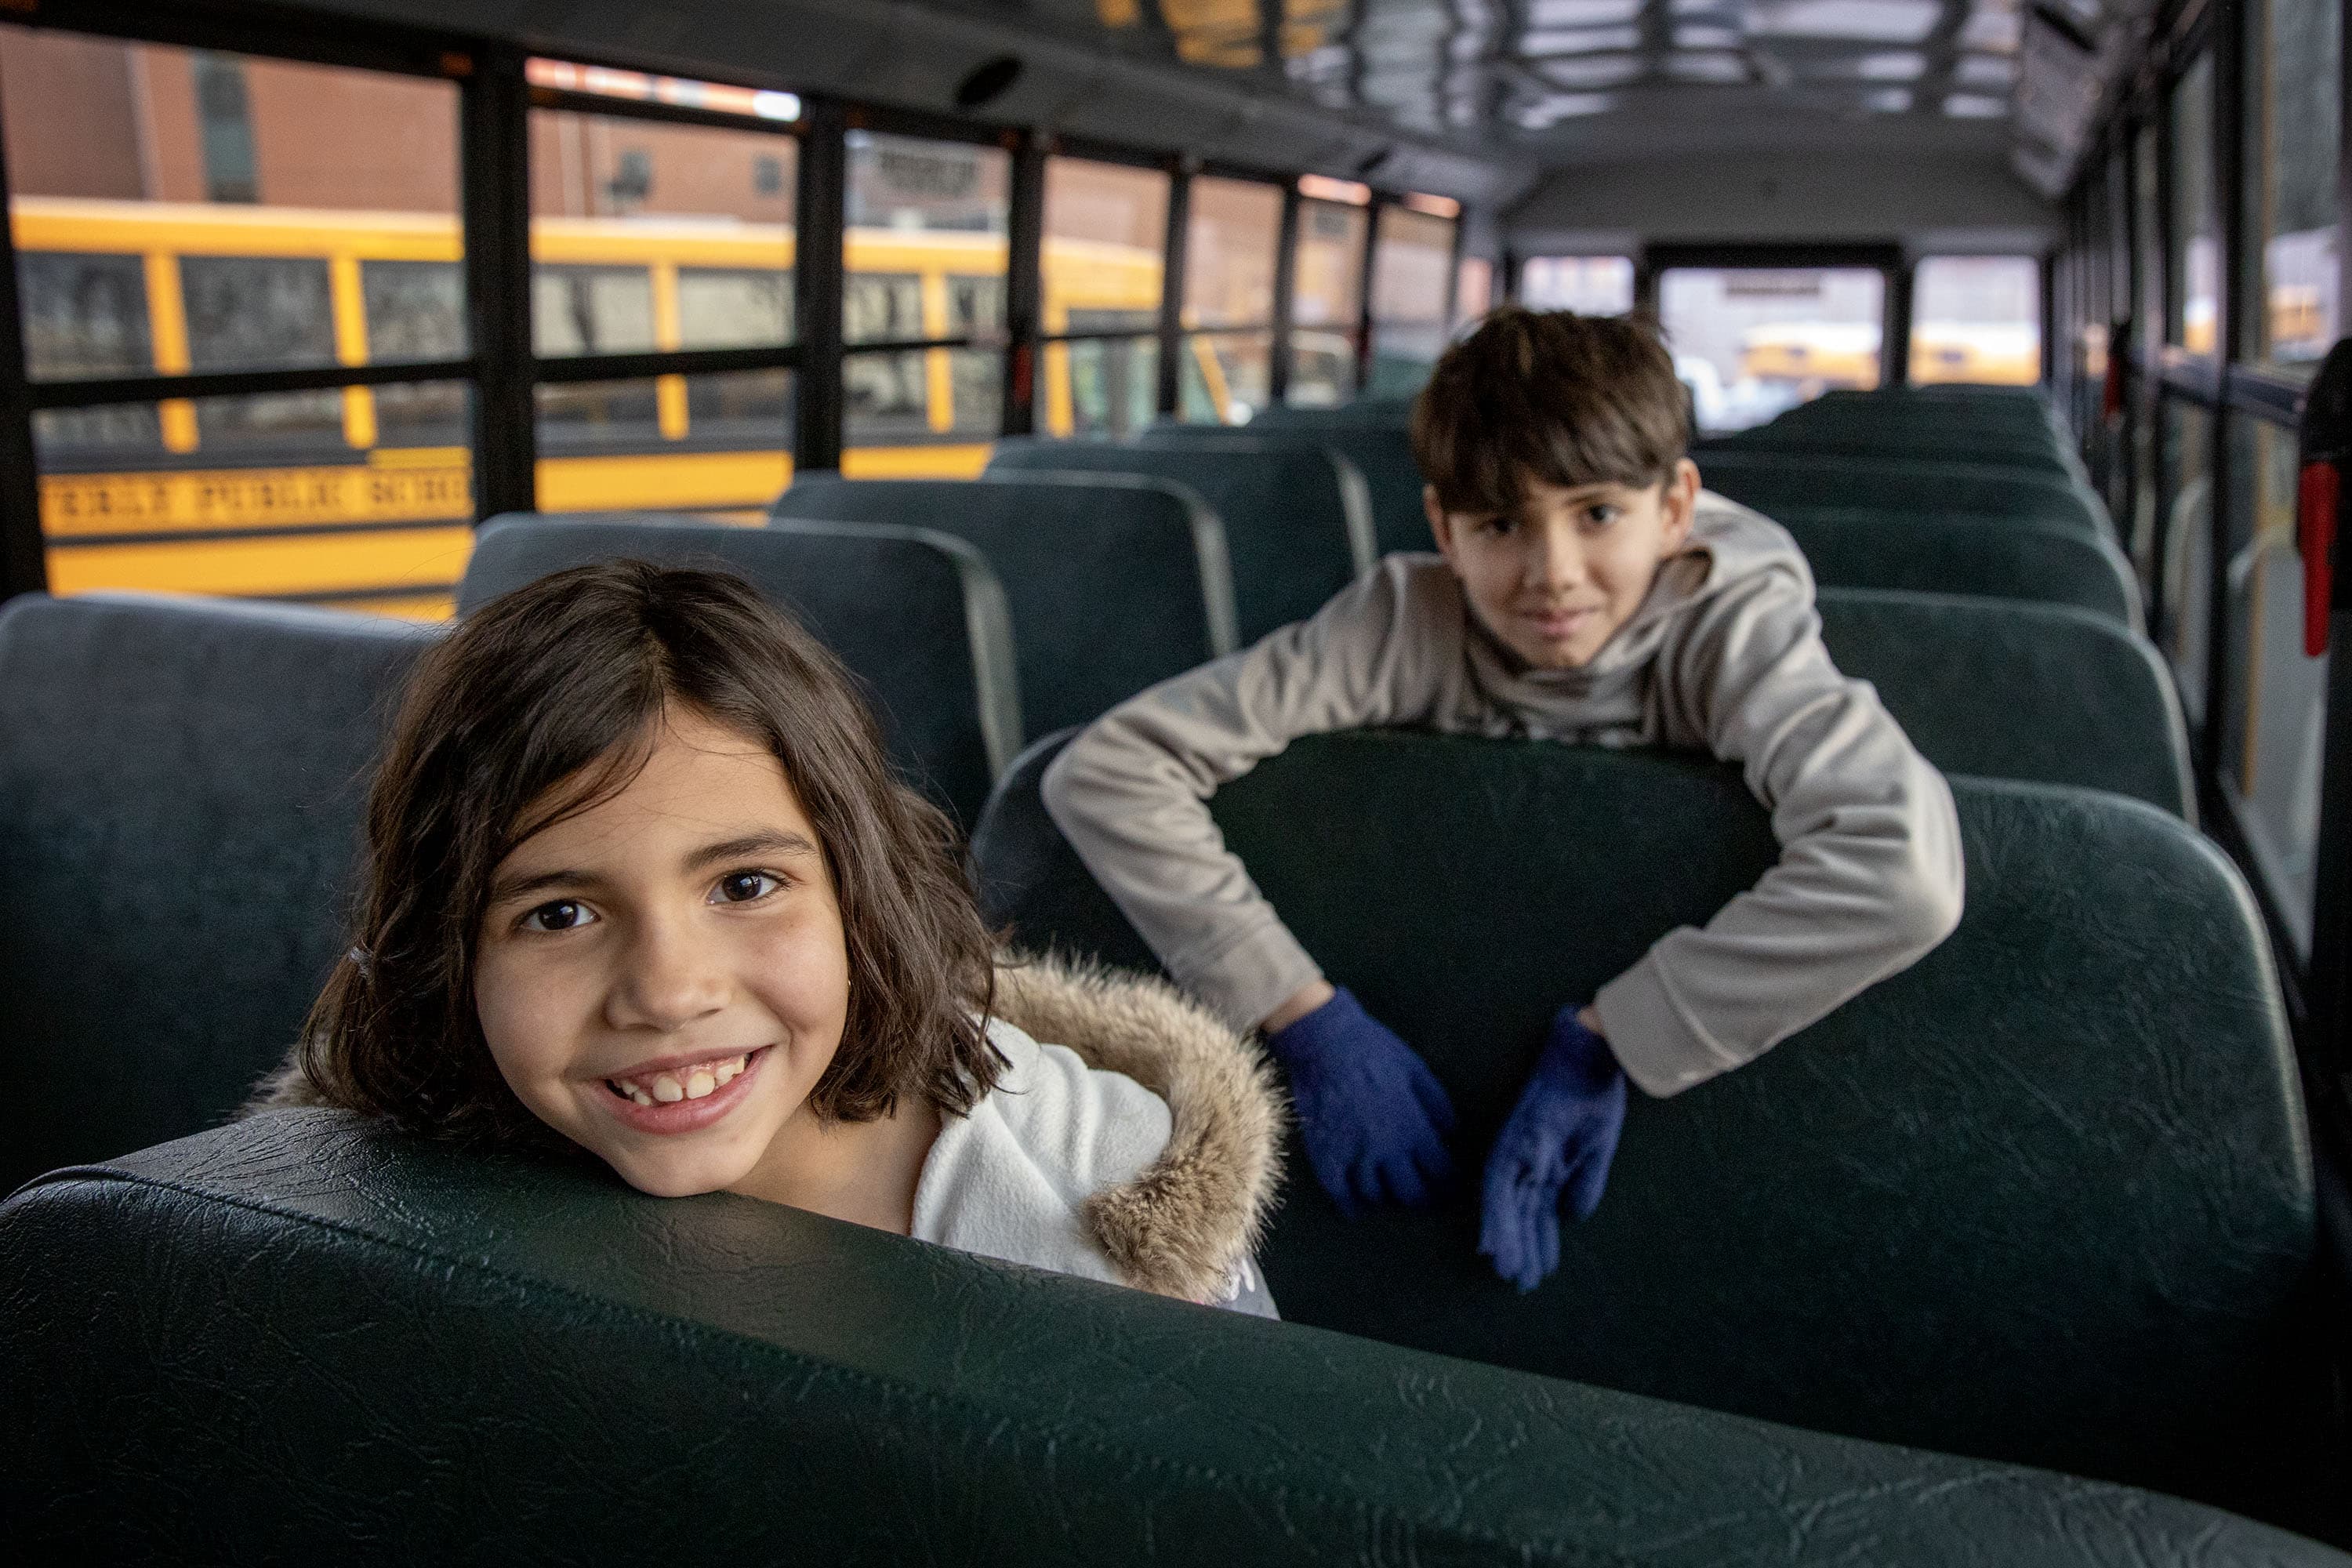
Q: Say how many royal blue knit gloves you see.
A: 2